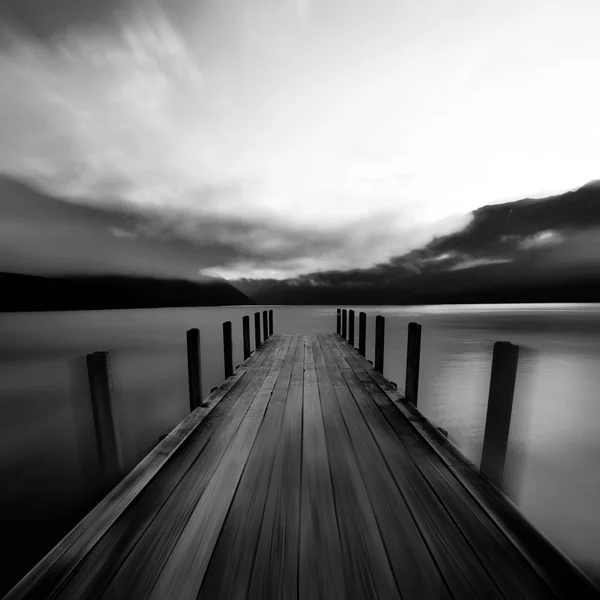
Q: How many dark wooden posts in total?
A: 14